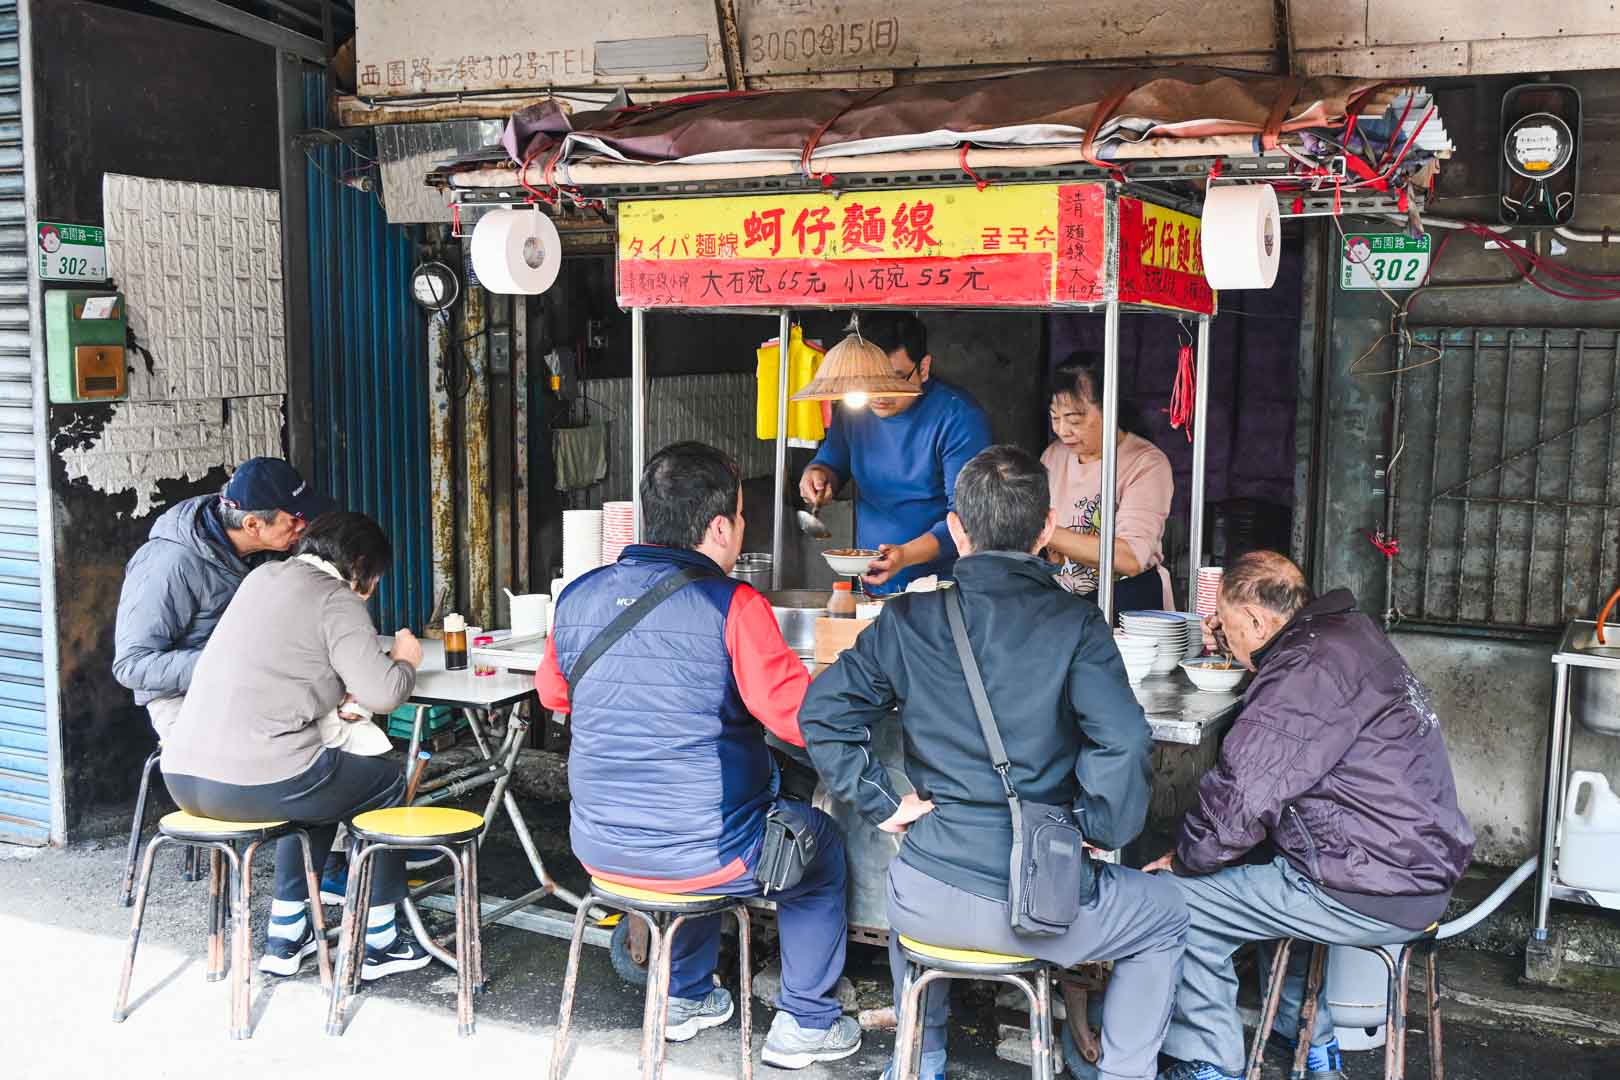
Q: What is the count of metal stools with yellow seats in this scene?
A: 5